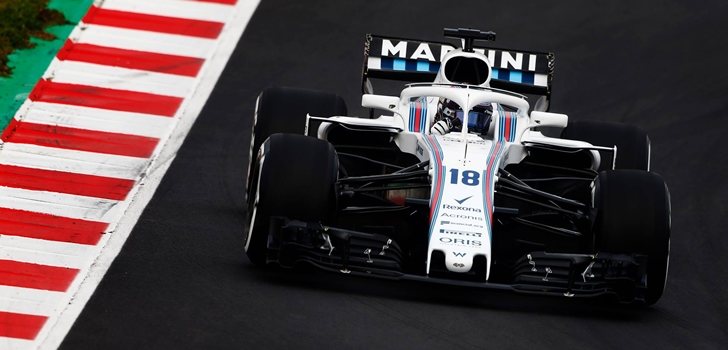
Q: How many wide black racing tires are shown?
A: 4